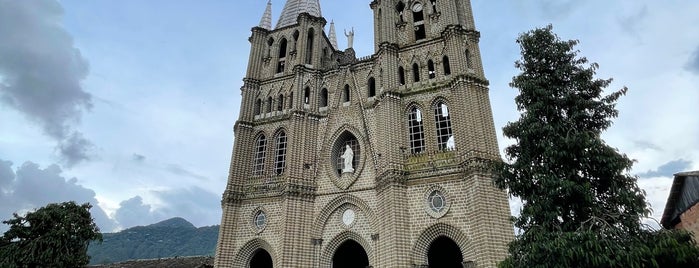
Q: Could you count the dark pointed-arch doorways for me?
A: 3